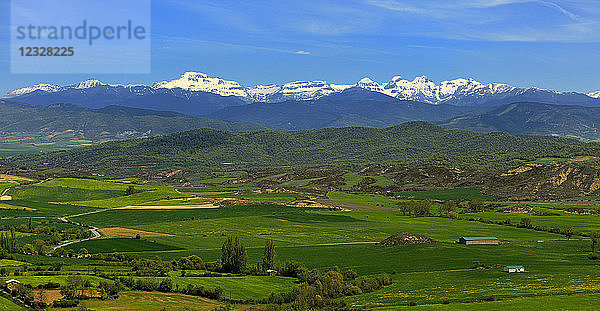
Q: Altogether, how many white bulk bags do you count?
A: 0